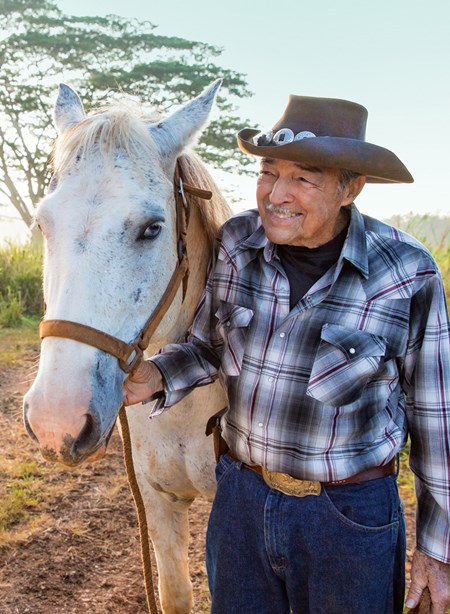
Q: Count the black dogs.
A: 0